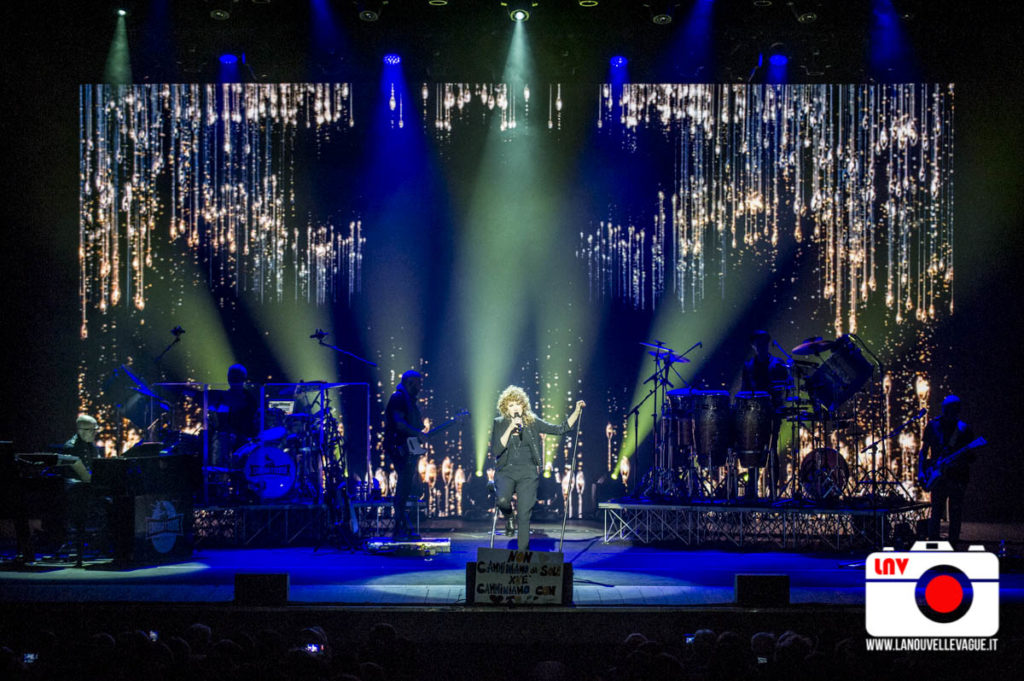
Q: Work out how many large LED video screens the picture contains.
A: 1